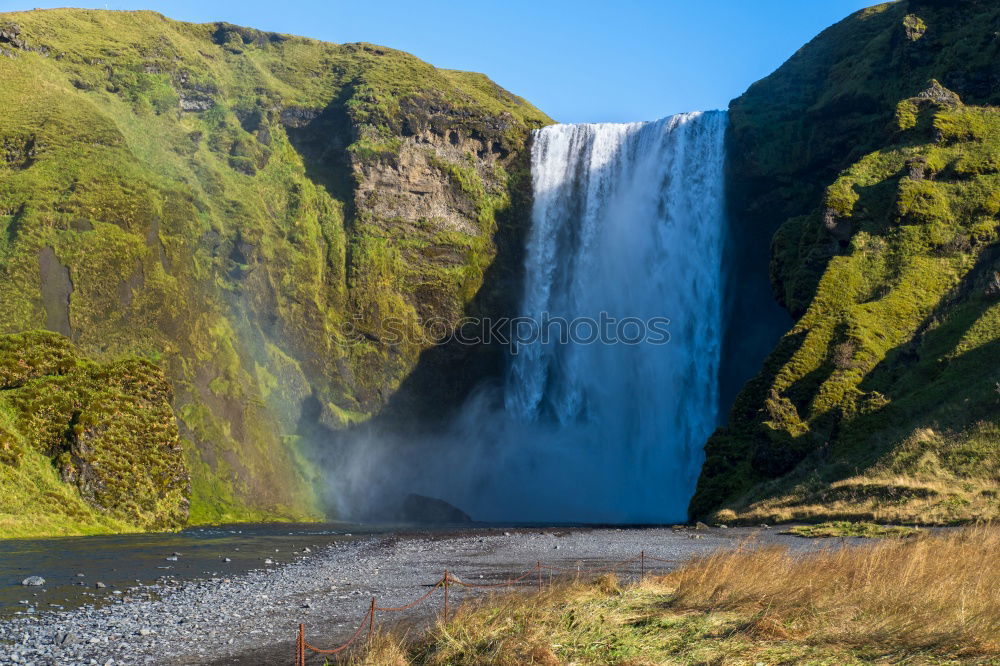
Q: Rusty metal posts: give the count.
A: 5